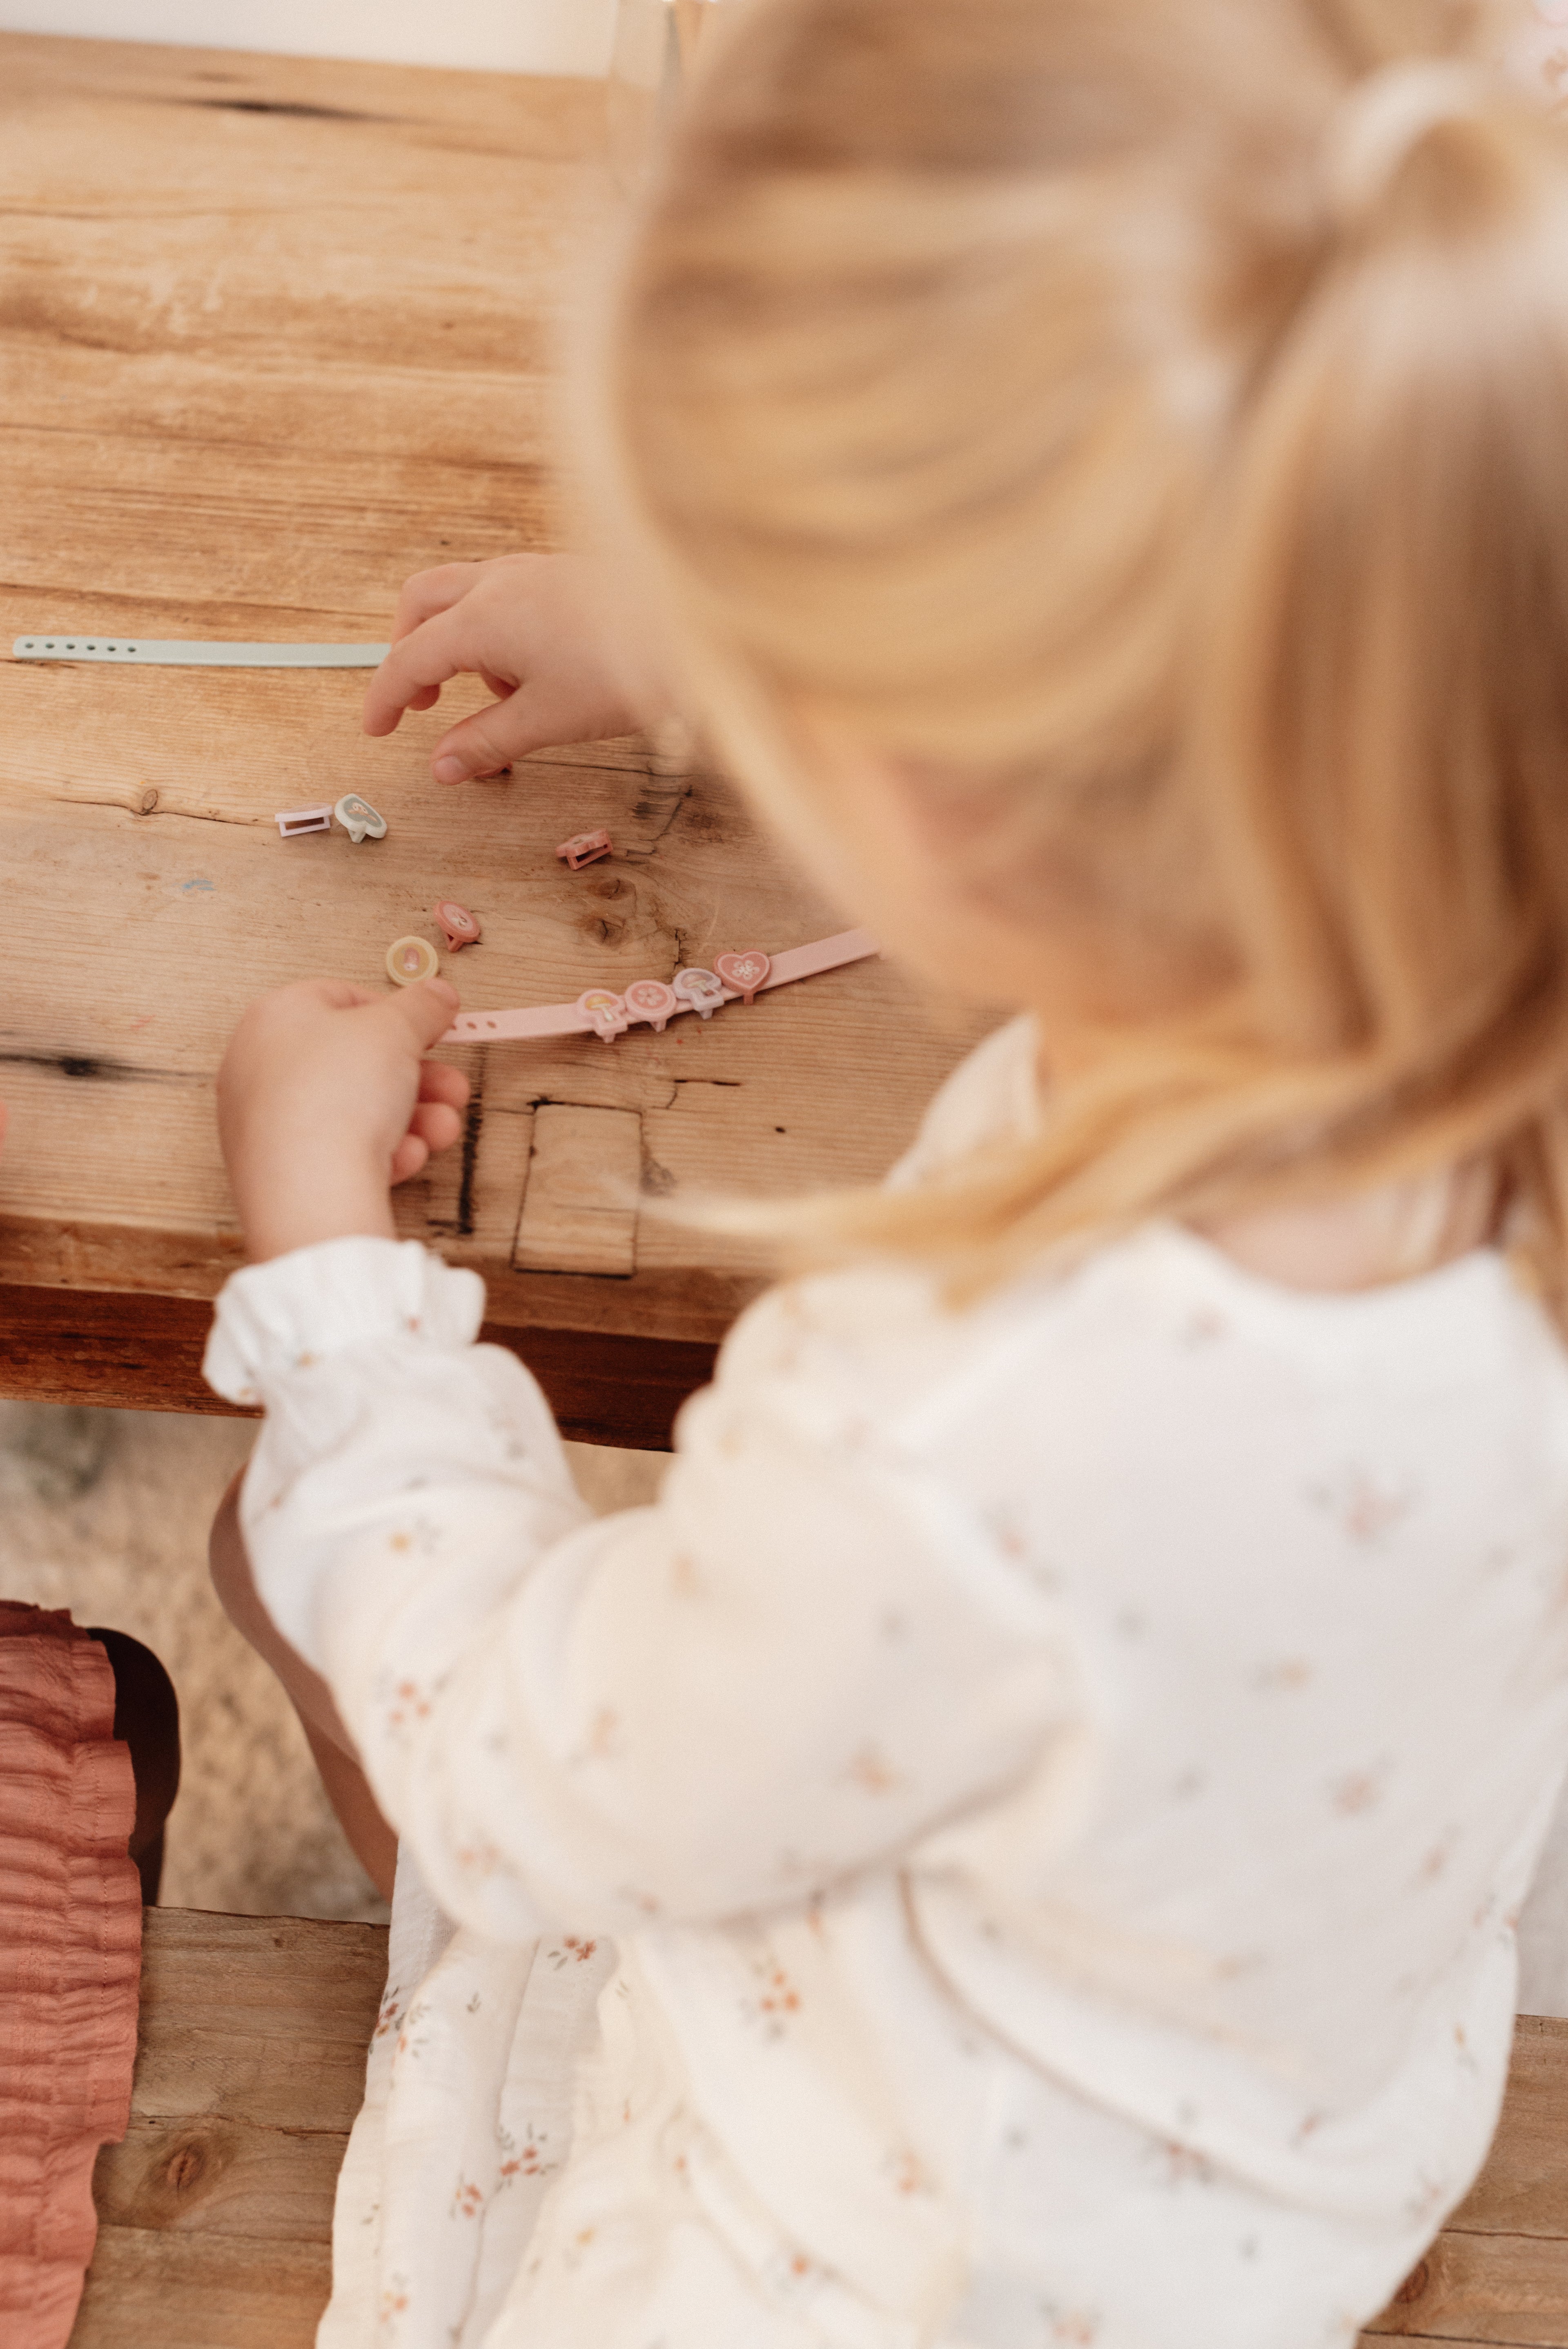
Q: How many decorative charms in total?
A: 9